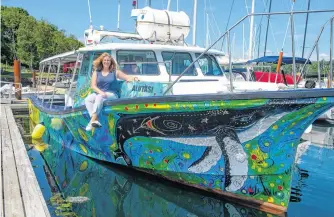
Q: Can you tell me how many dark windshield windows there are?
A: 3